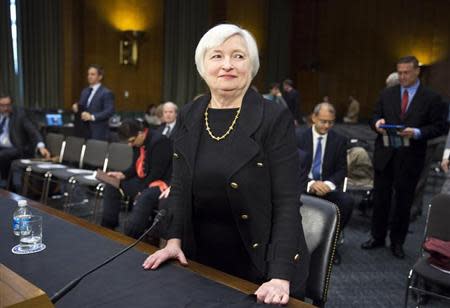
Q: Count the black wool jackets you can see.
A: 1